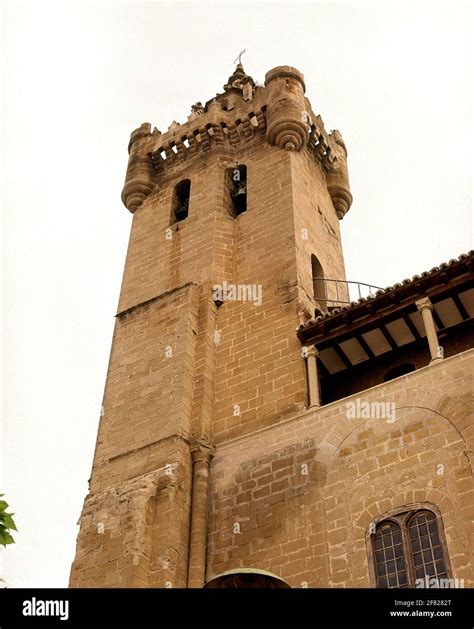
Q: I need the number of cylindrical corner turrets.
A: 3